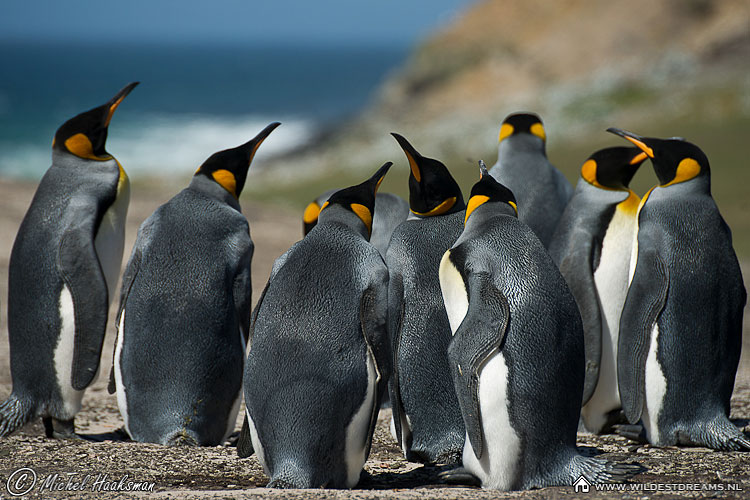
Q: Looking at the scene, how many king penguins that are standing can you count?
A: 9